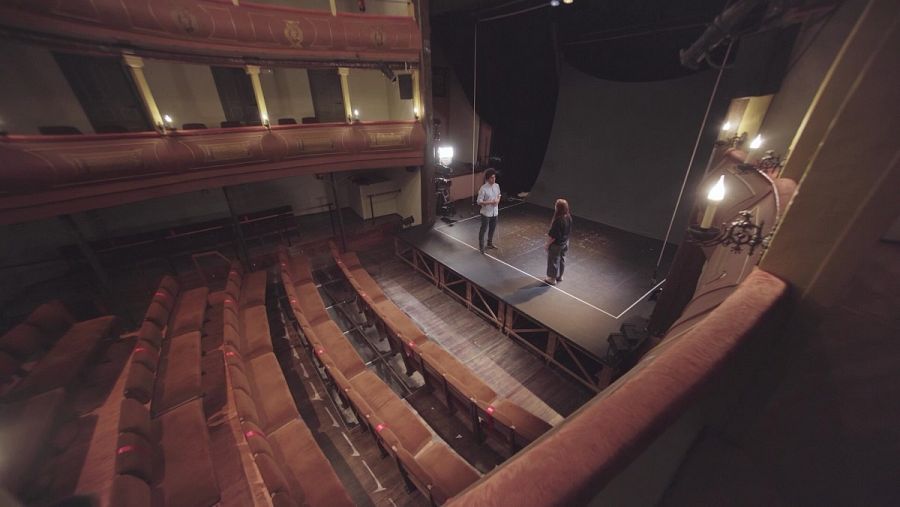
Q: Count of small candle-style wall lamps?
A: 7